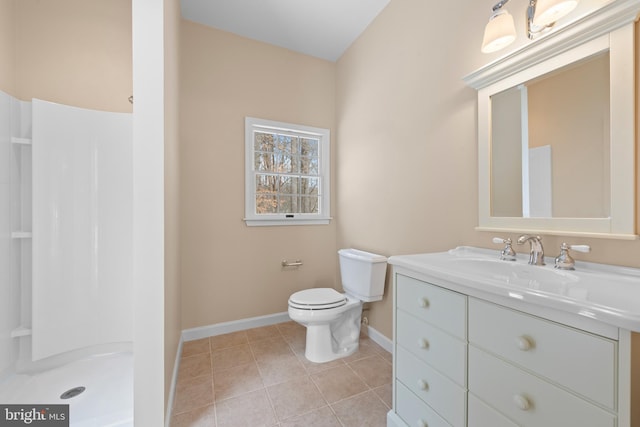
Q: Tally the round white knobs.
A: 6